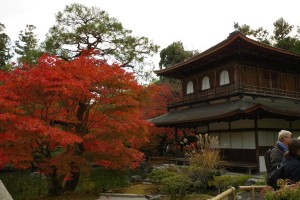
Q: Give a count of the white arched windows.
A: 3